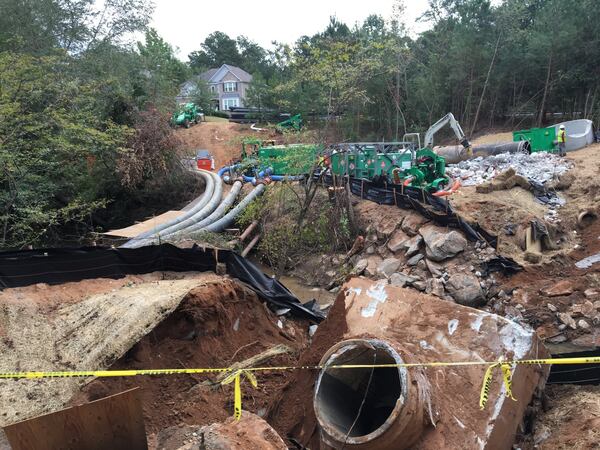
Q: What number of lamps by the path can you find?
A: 0